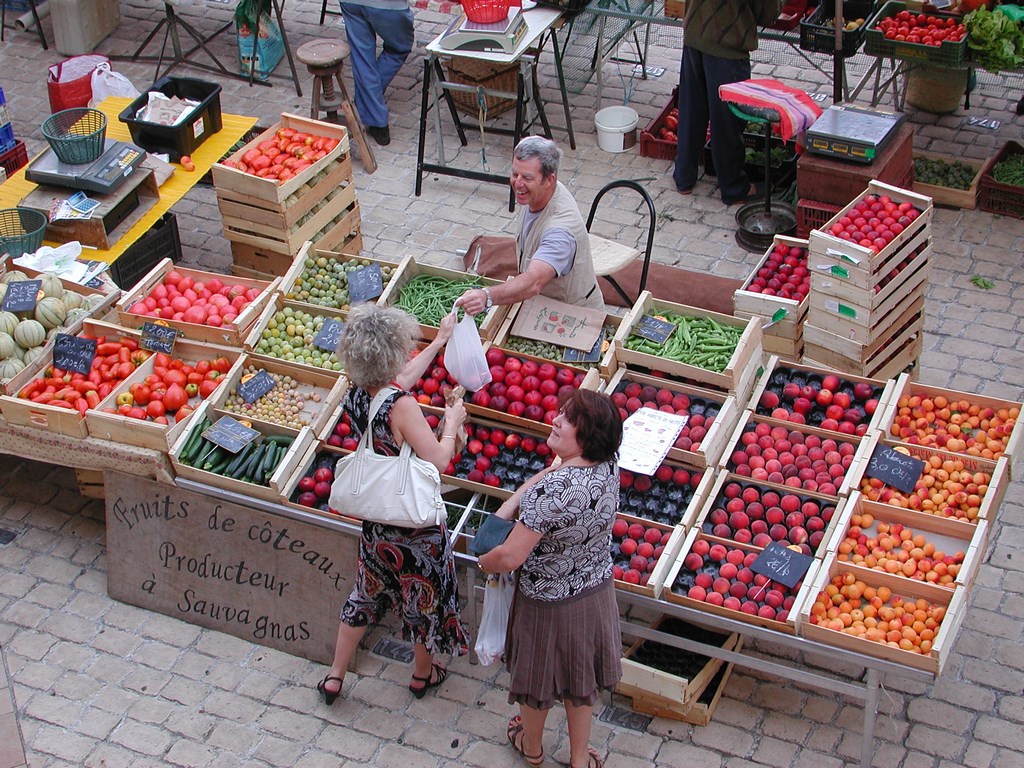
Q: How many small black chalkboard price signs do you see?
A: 11